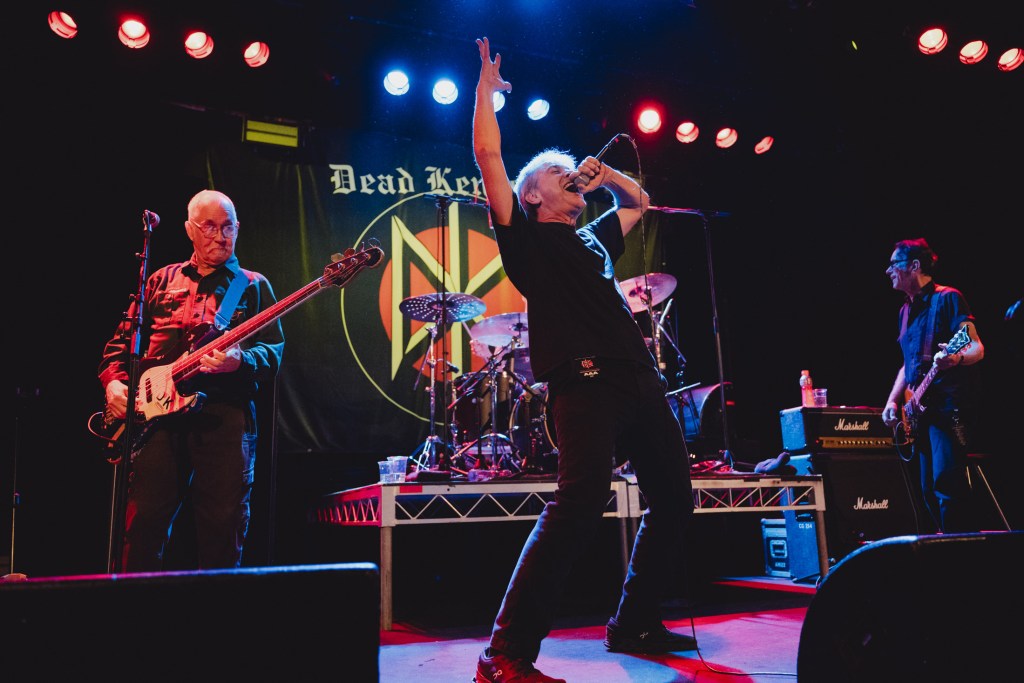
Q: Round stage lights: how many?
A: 15